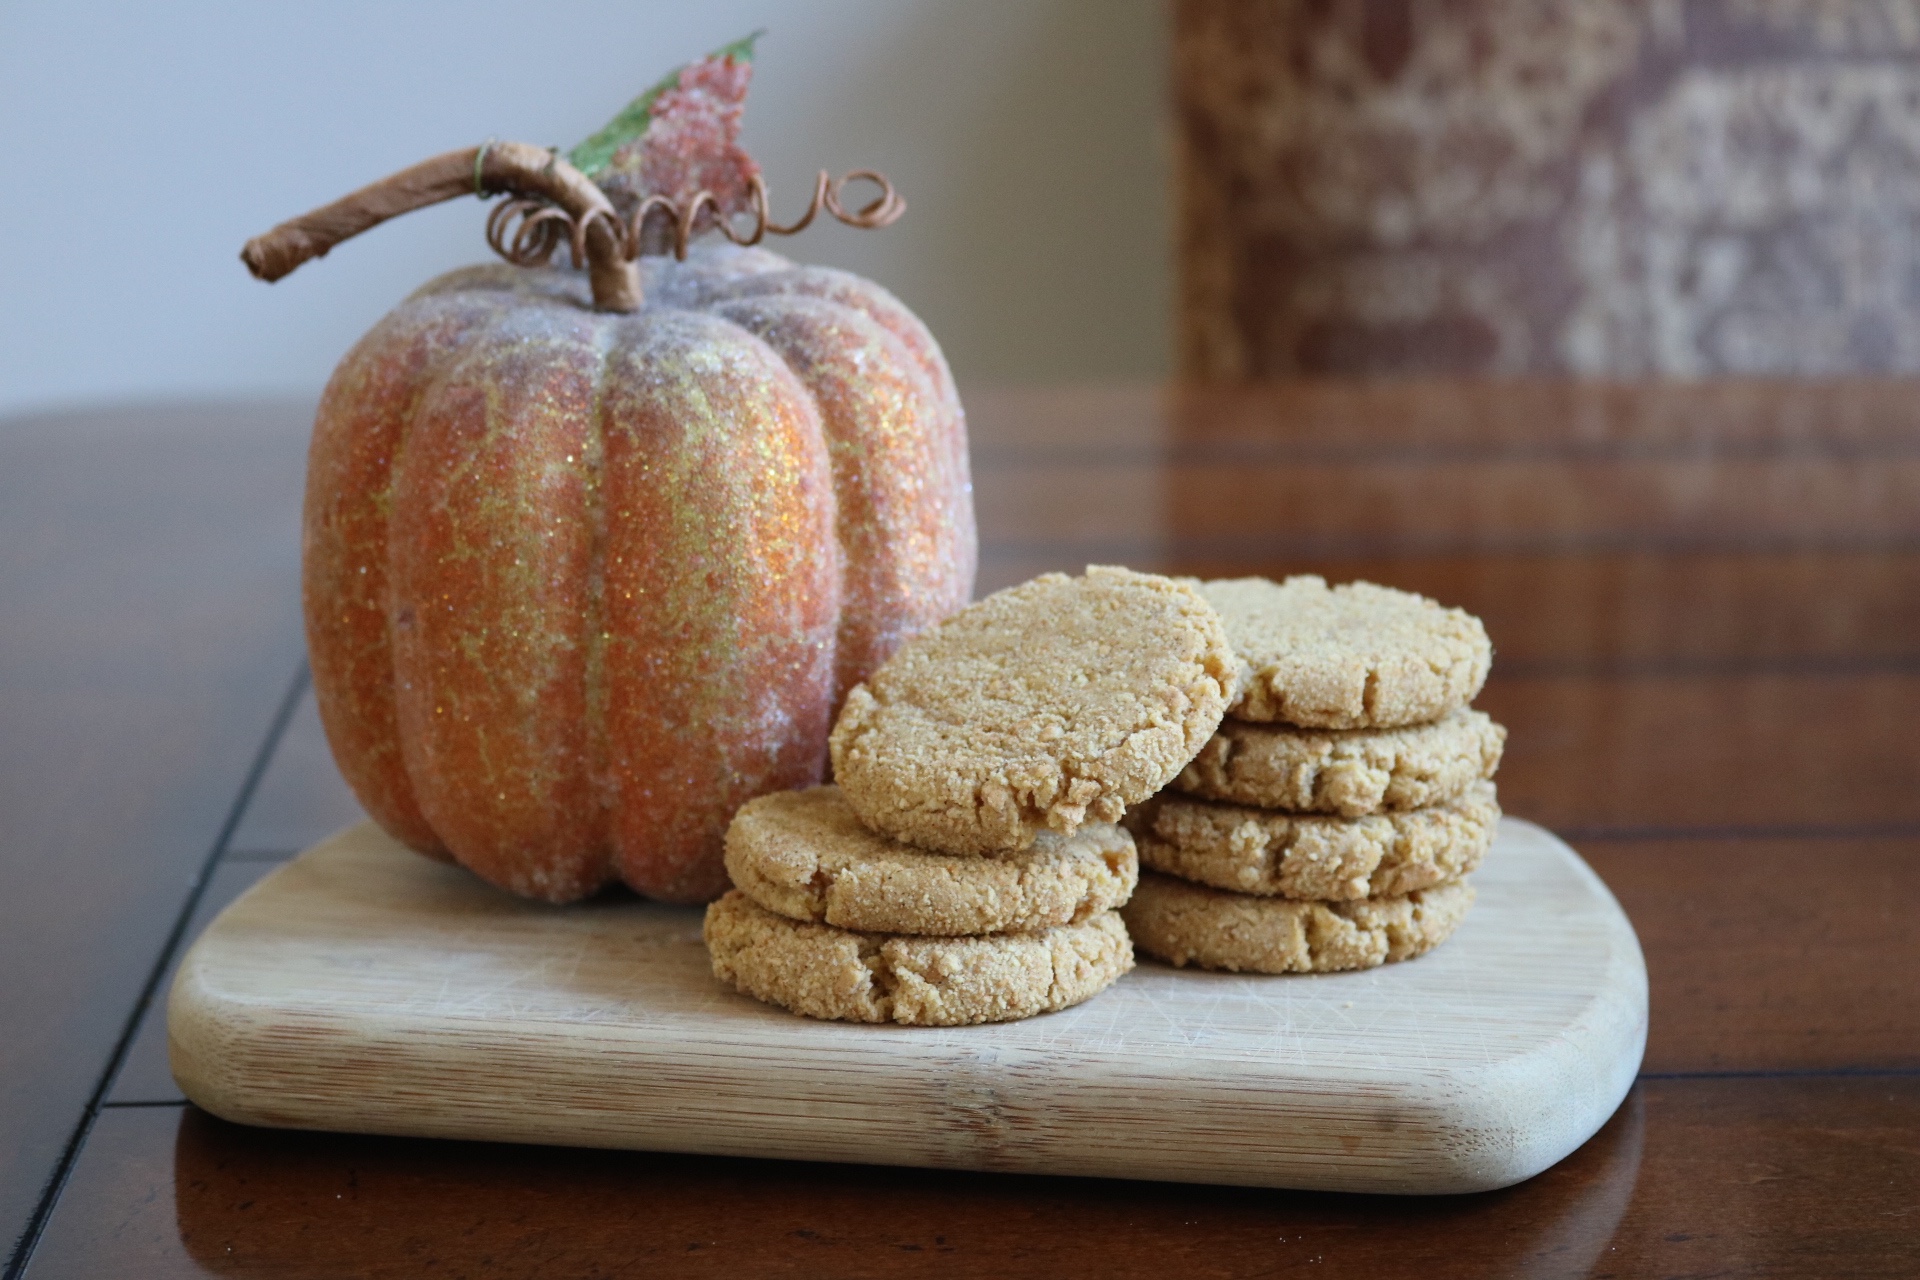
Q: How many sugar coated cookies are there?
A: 7